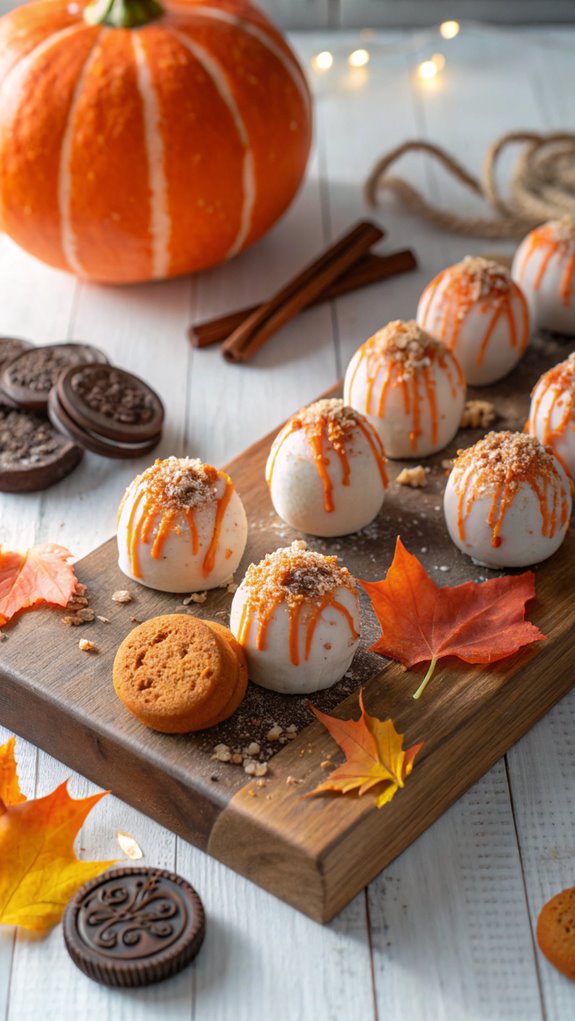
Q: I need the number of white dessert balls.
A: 8